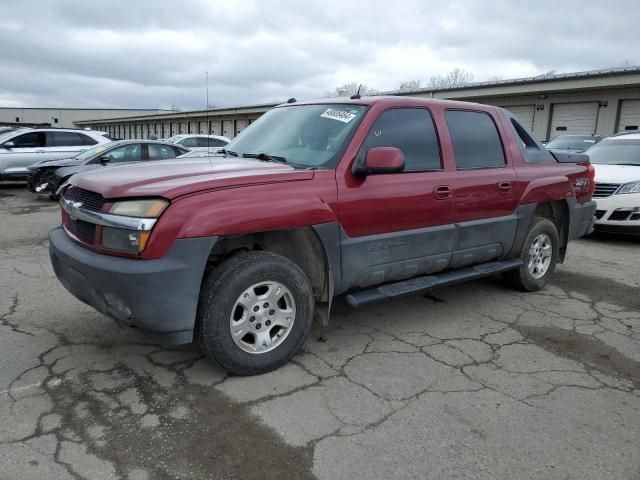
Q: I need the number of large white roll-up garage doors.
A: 3